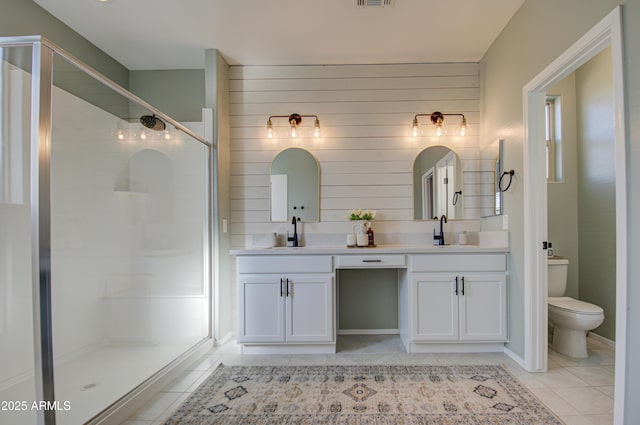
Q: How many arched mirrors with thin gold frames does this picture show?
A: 2